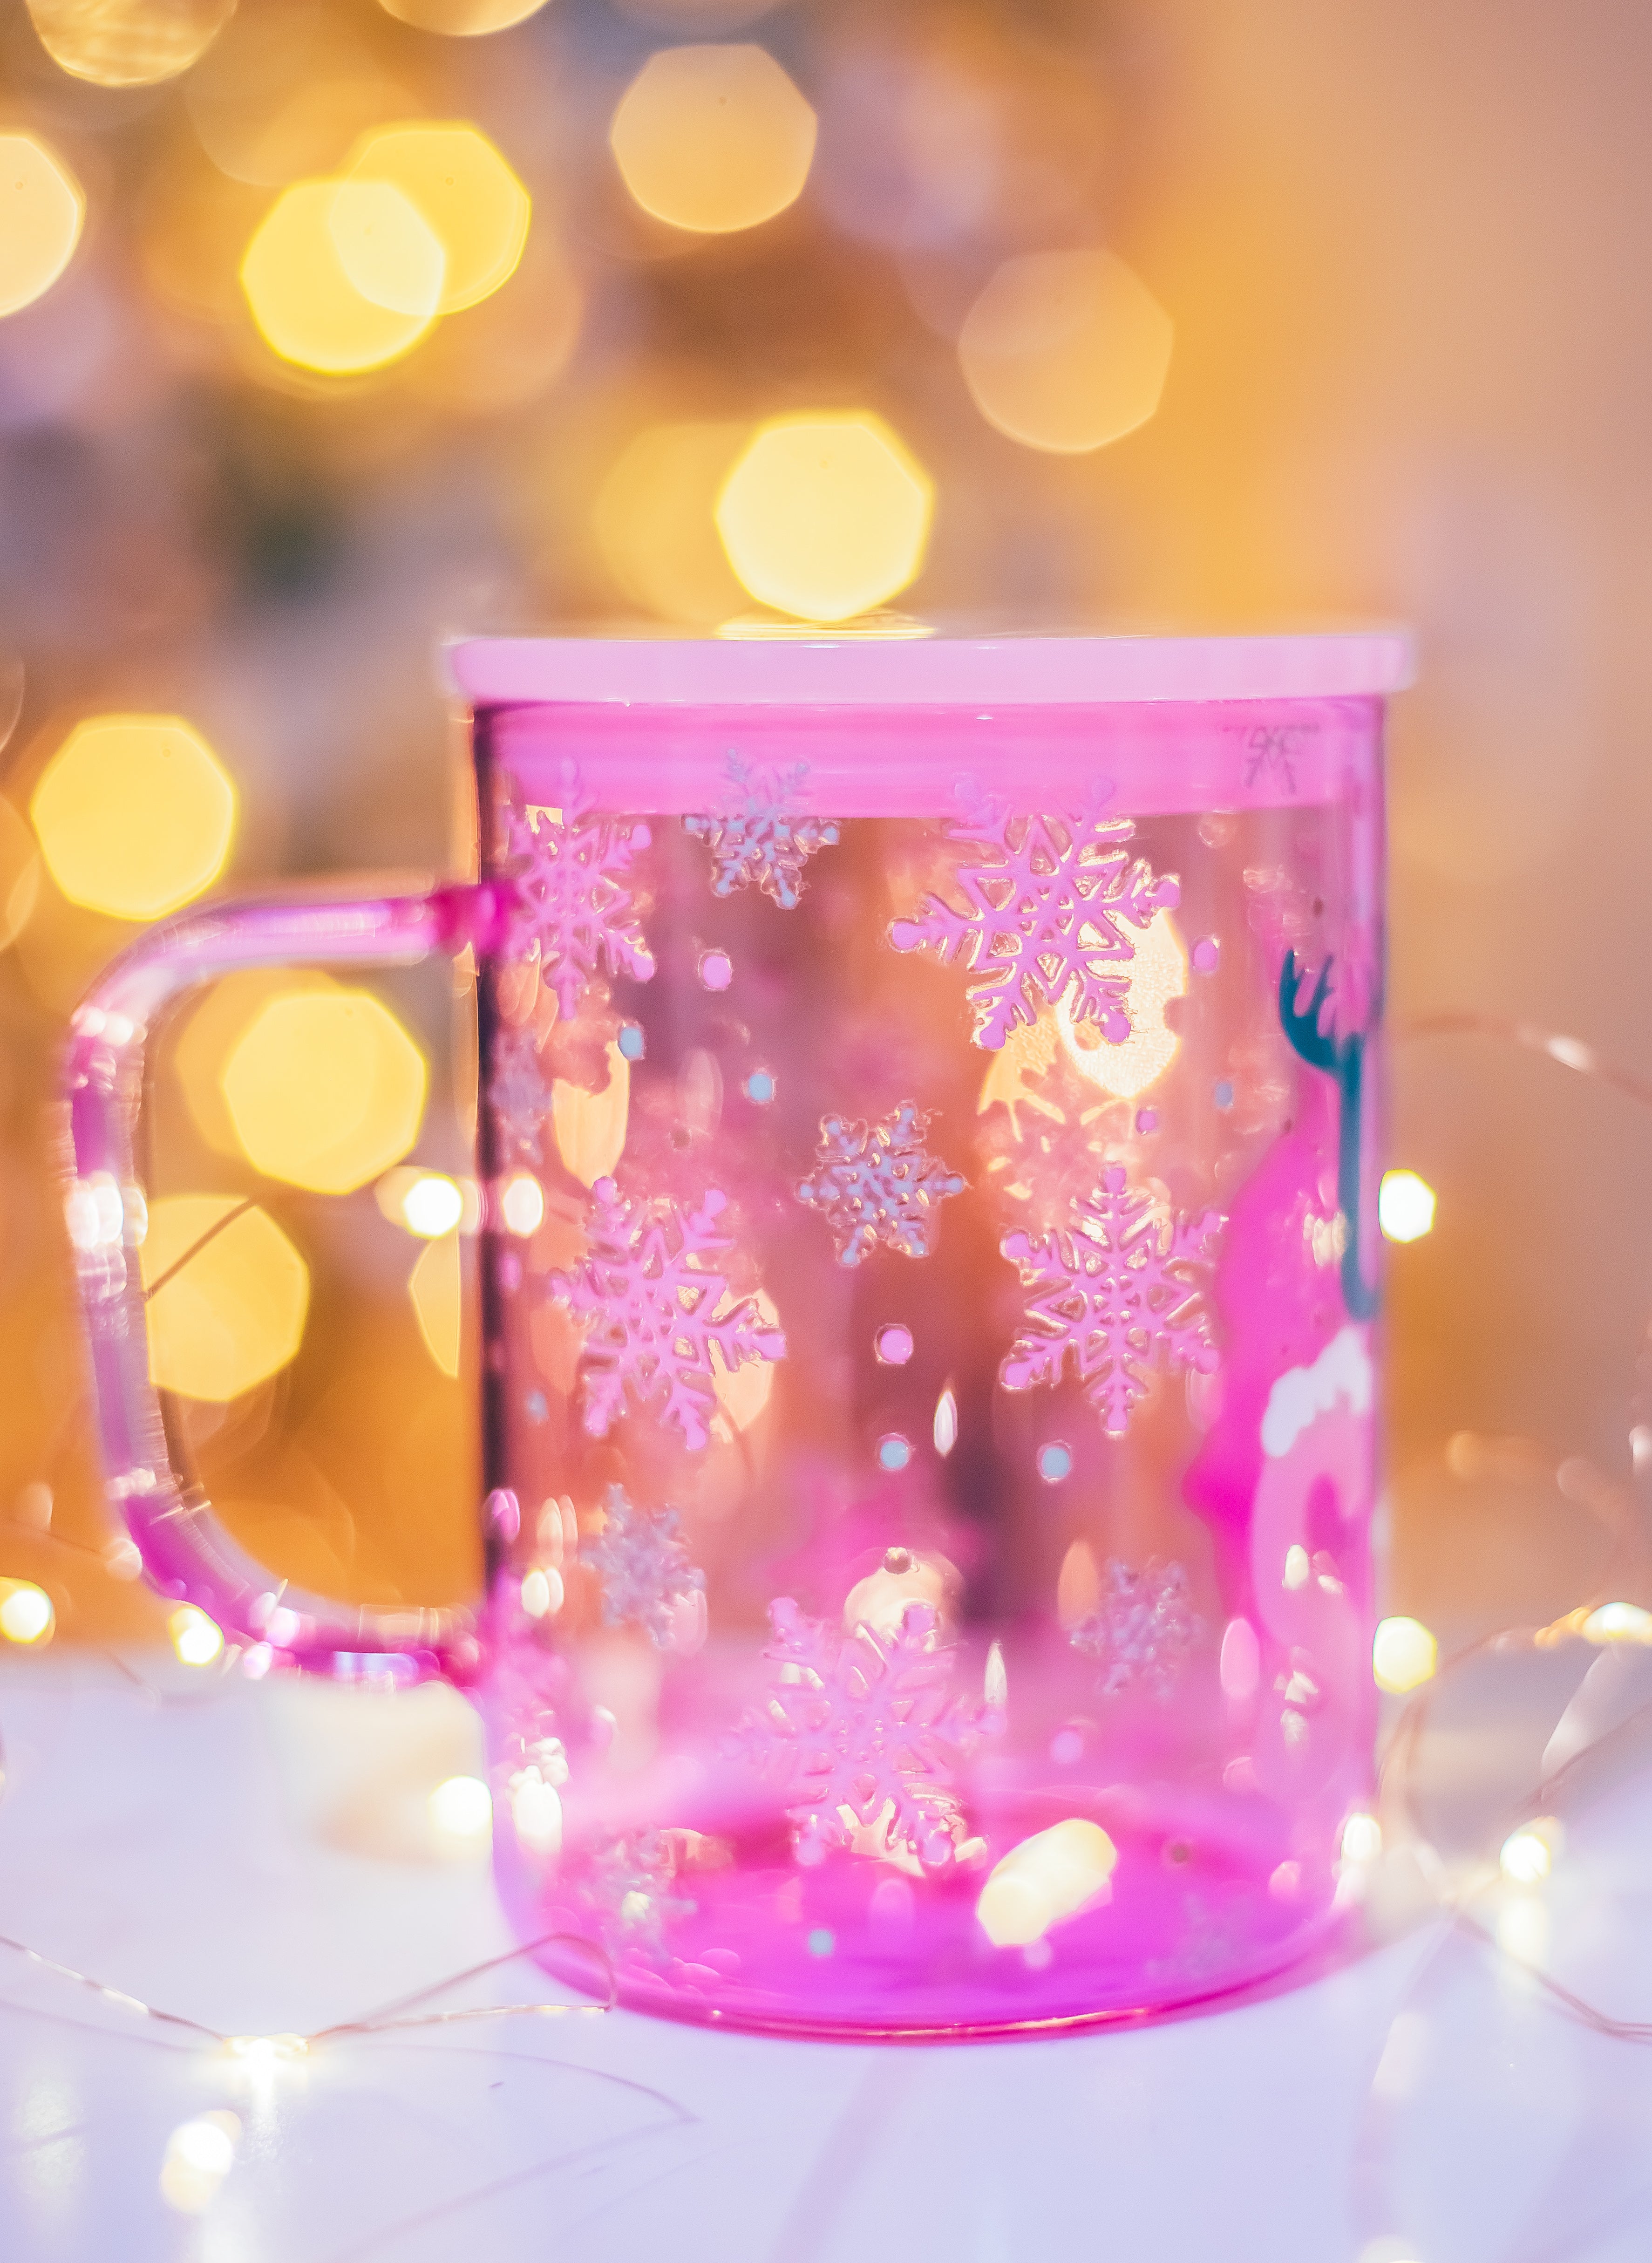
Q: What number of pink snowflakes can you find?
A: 5